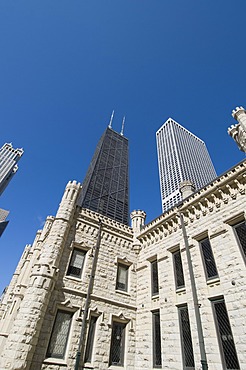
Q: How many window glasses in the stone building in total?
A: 12